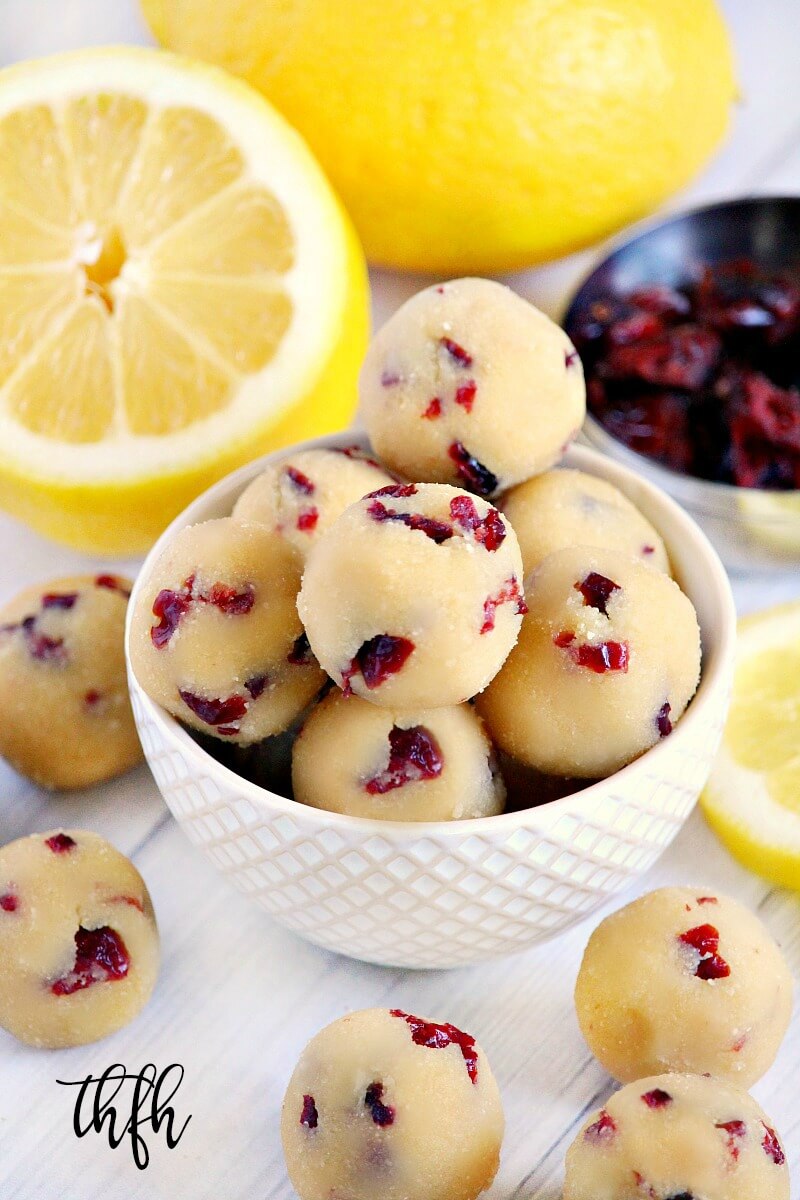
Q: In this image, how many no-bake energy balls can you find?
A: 12